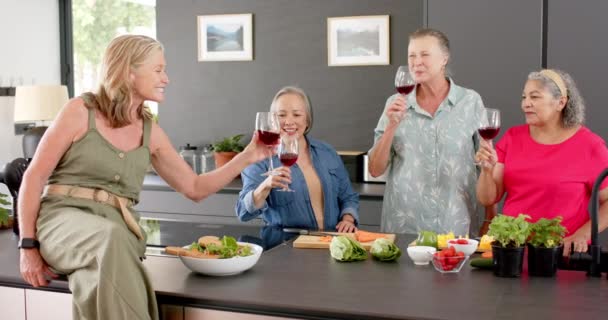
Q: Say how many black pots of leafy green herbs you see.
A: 2